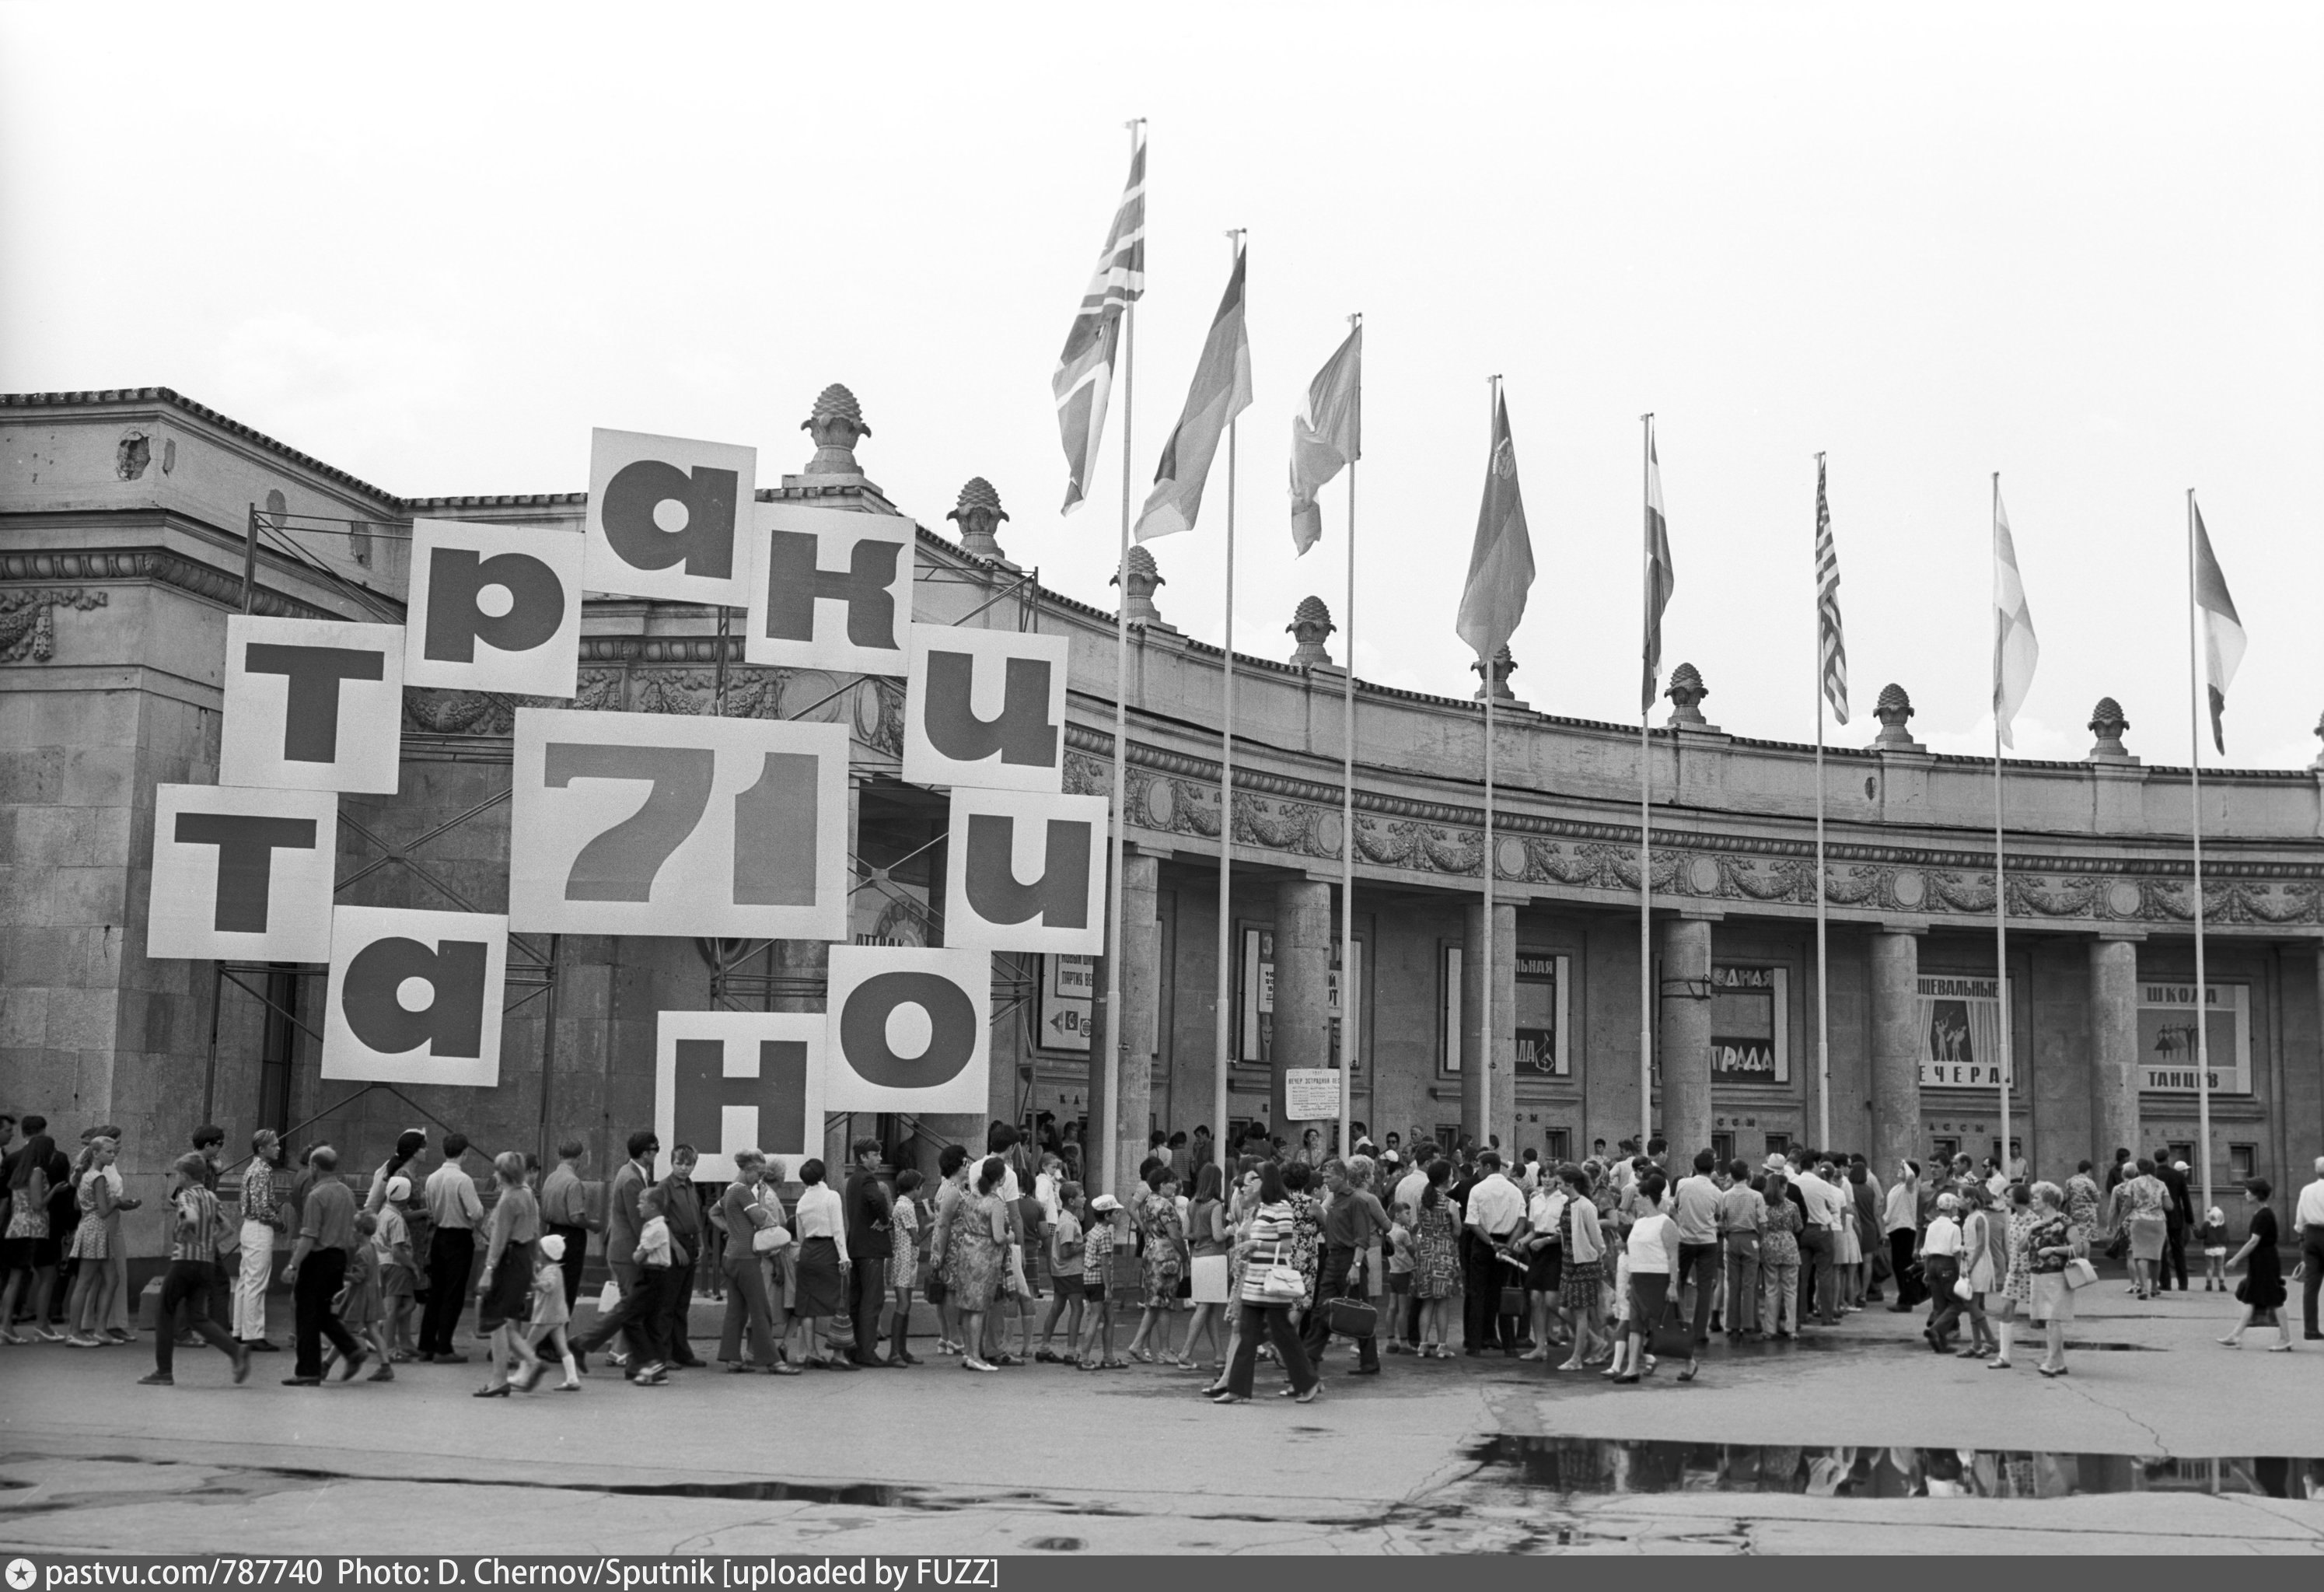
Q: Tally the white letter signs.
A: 10